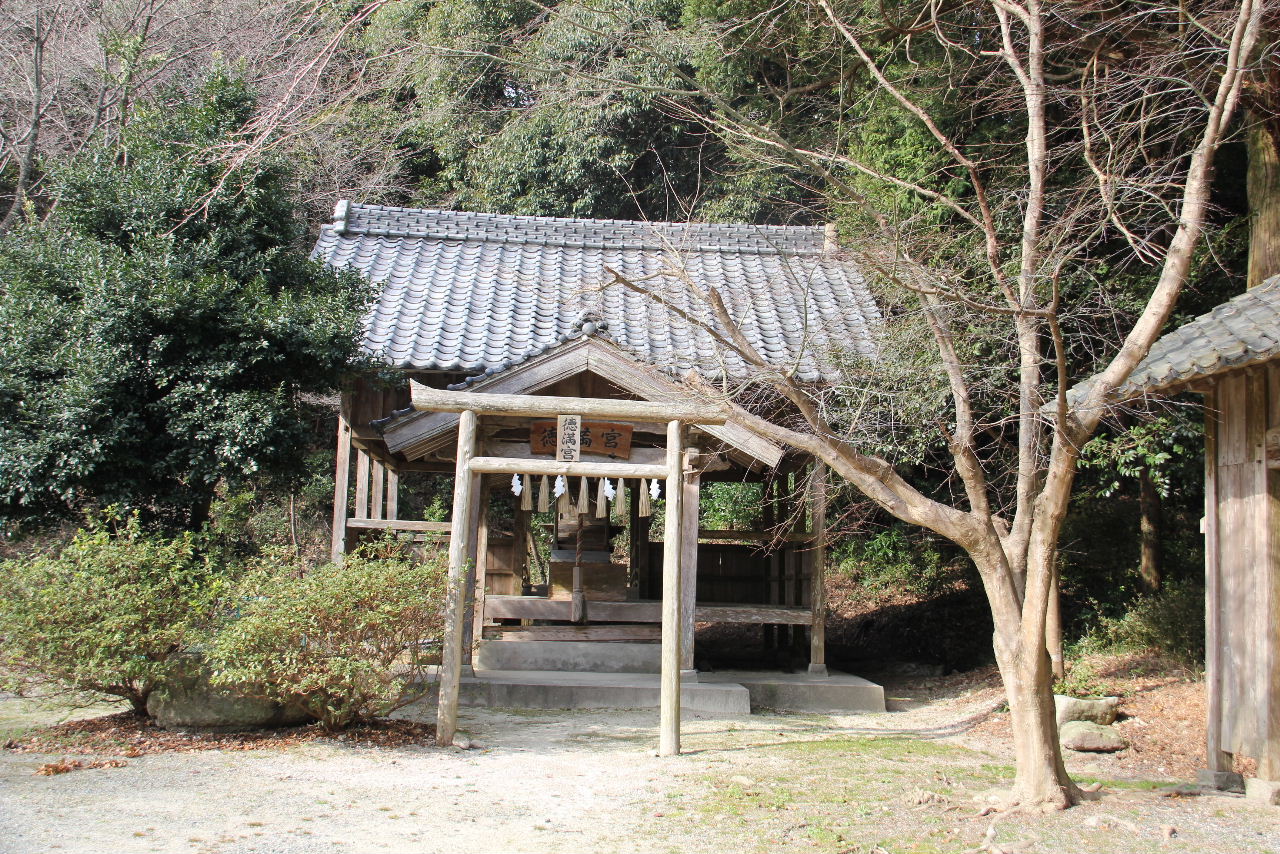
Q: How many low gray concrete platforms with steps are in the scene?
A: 1